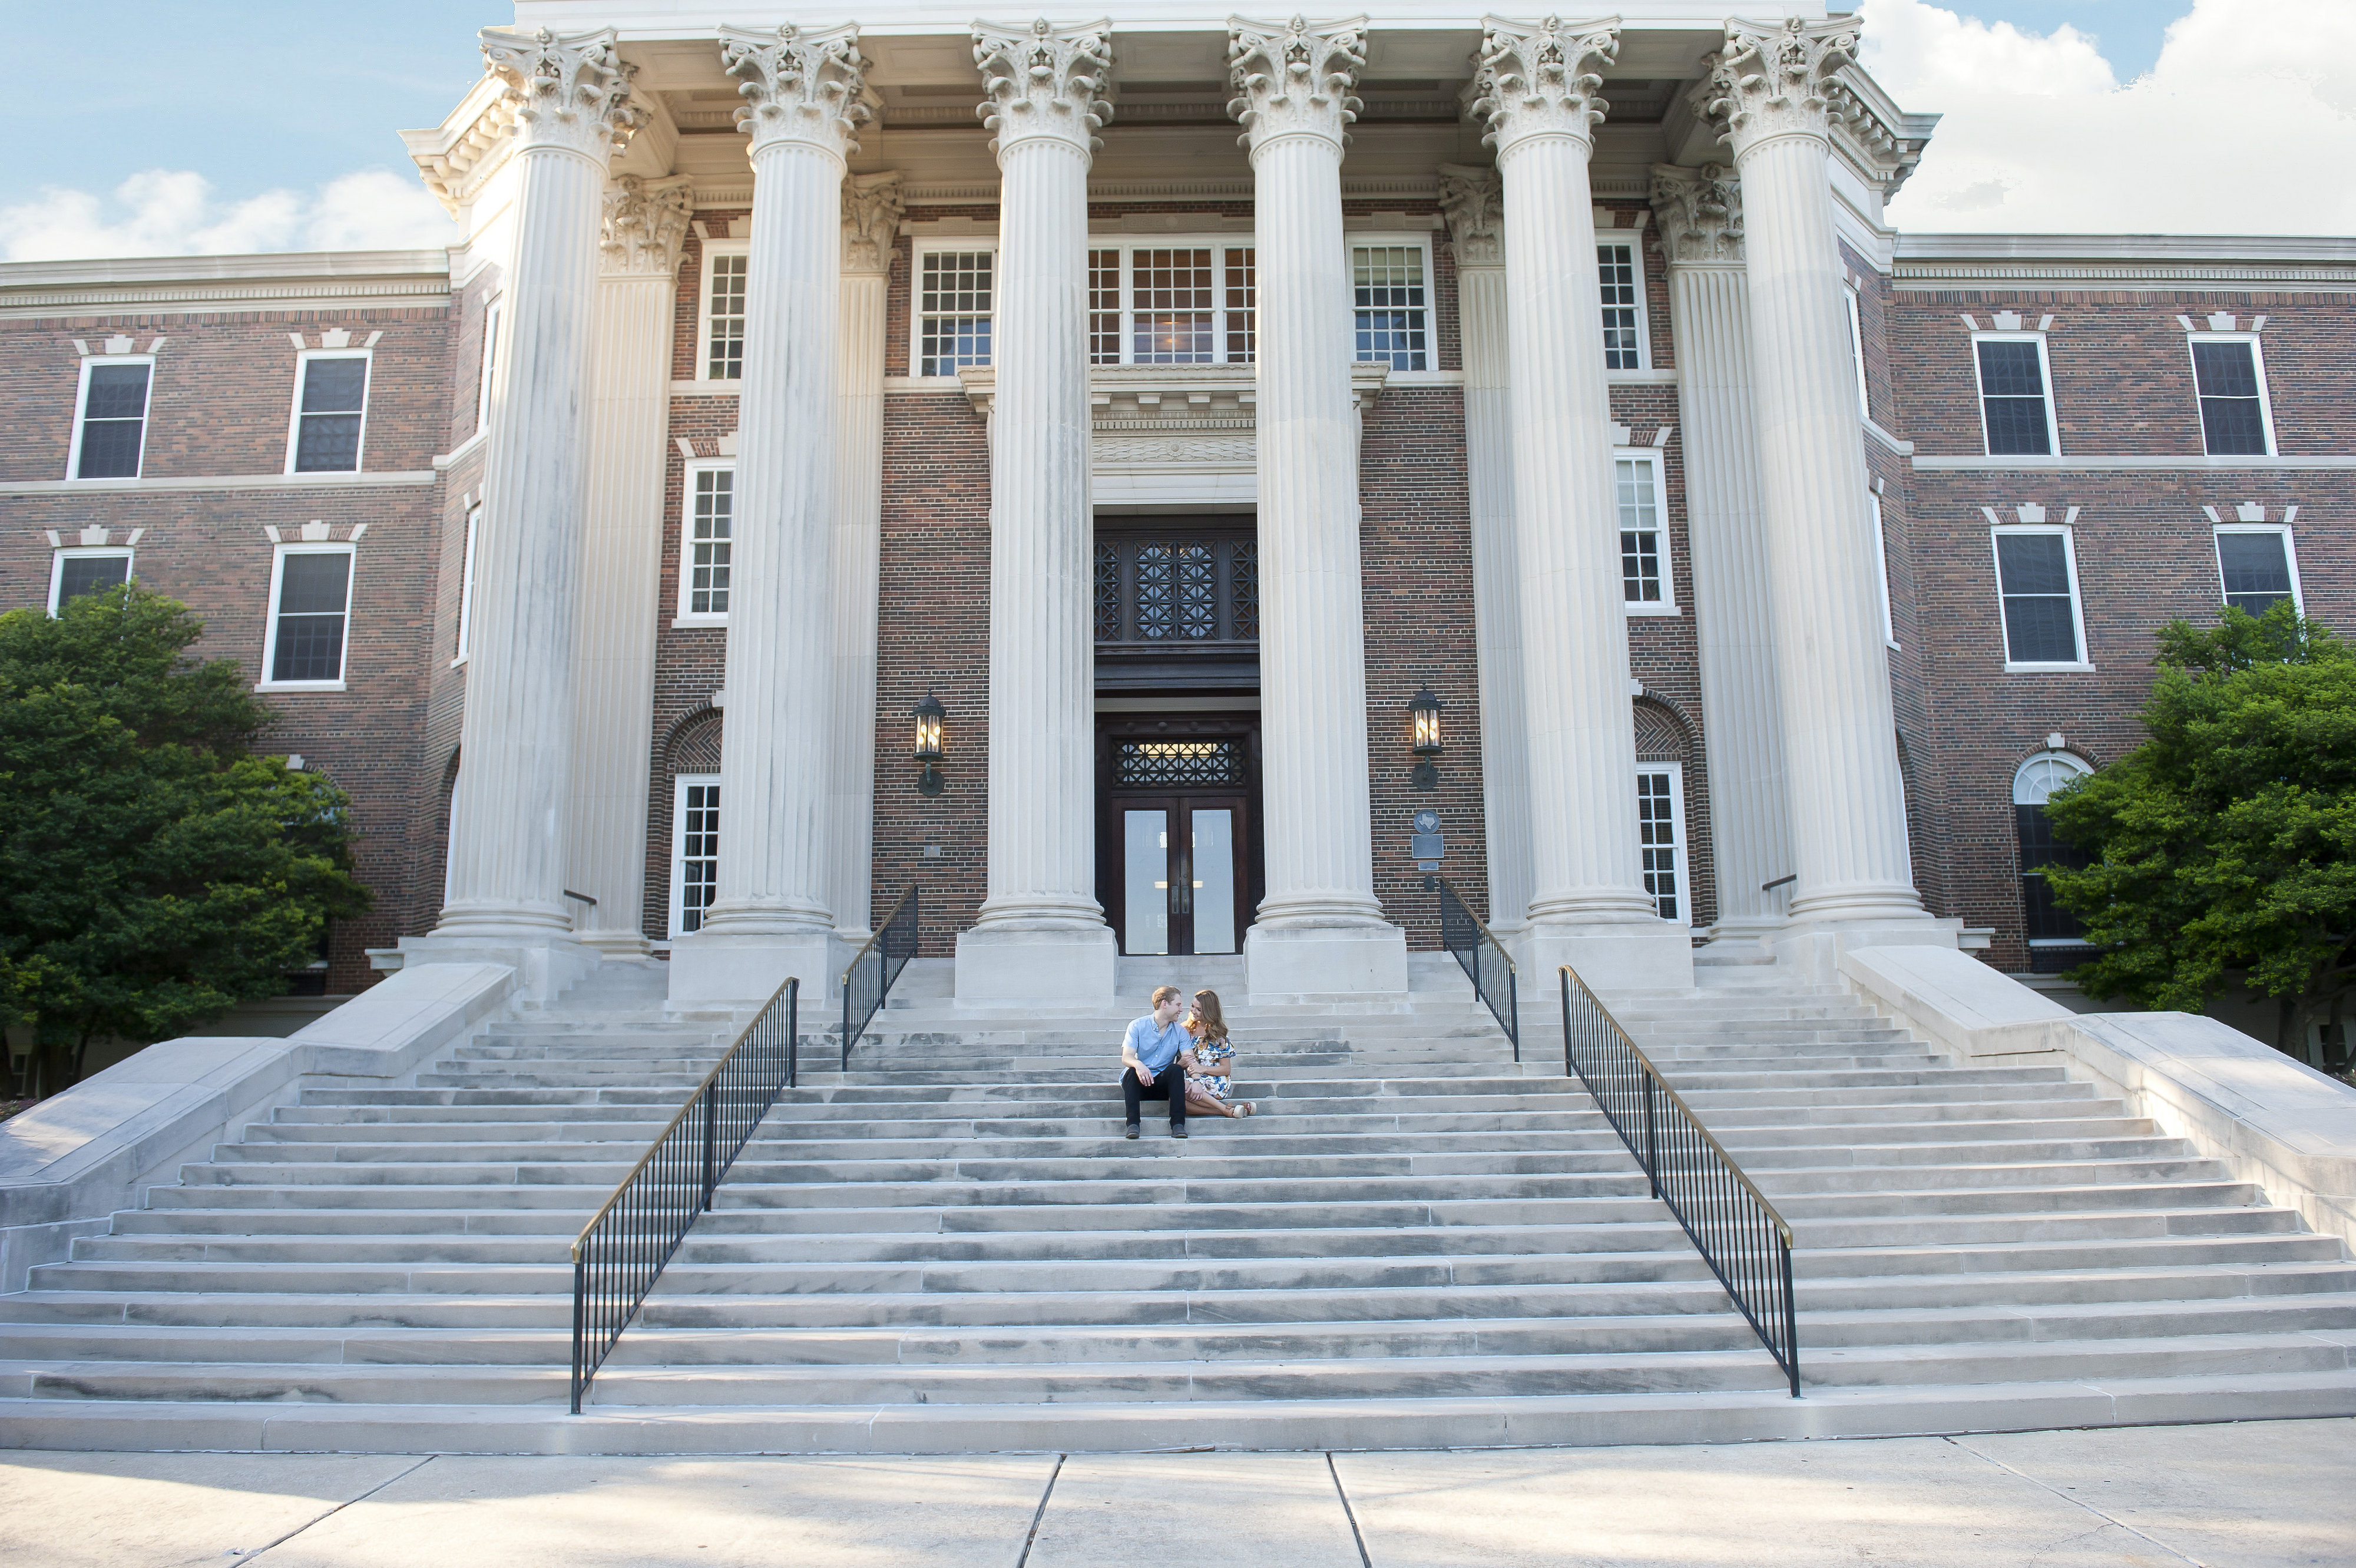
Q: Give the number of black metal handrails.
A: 4